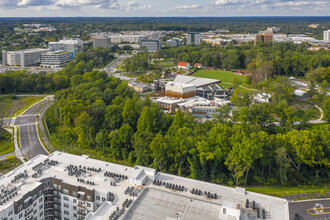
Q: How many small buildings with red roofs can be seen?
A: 3